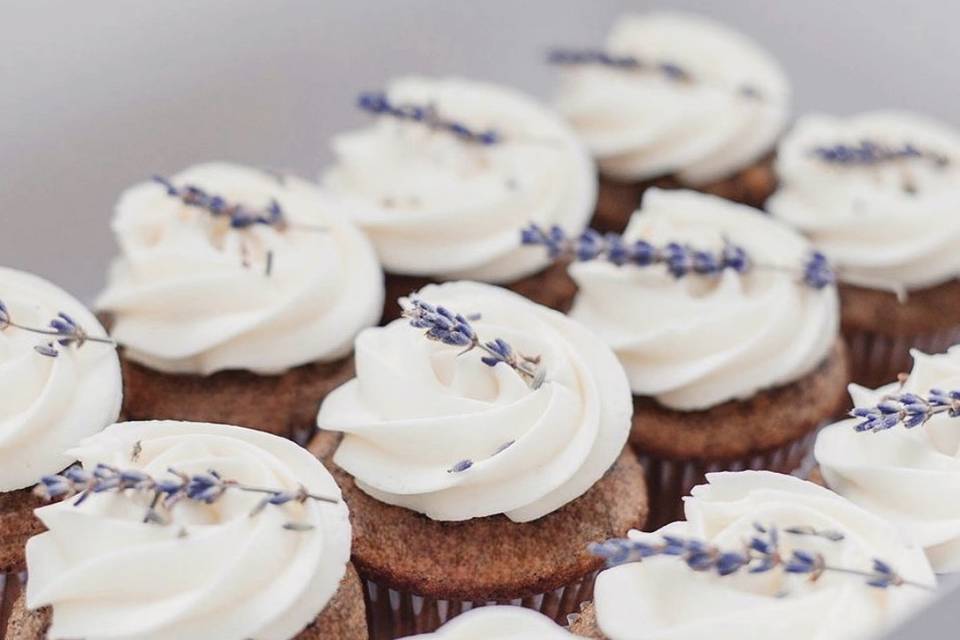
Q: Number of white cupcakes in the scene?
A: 11